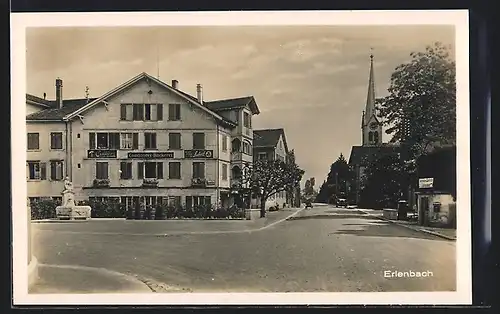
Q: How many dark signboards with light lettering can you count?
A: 3